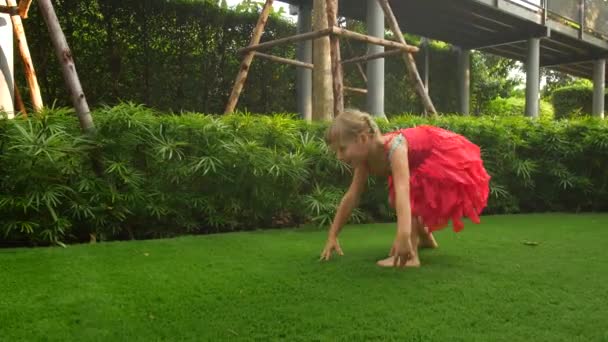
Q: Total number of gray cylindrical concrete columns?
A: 5